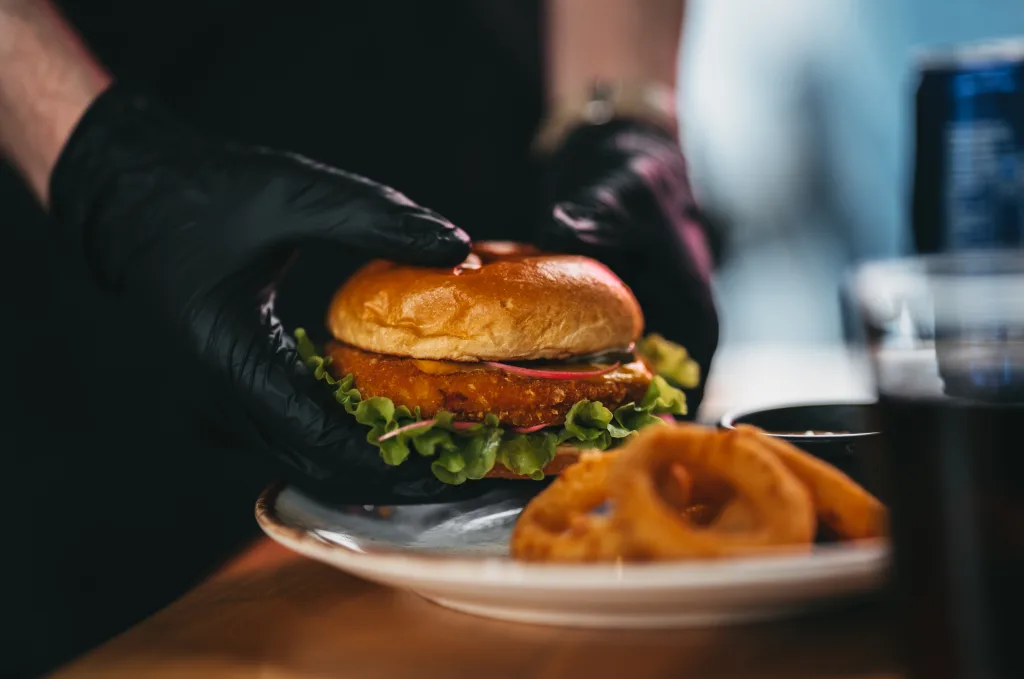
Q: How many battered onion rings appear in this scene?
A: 3